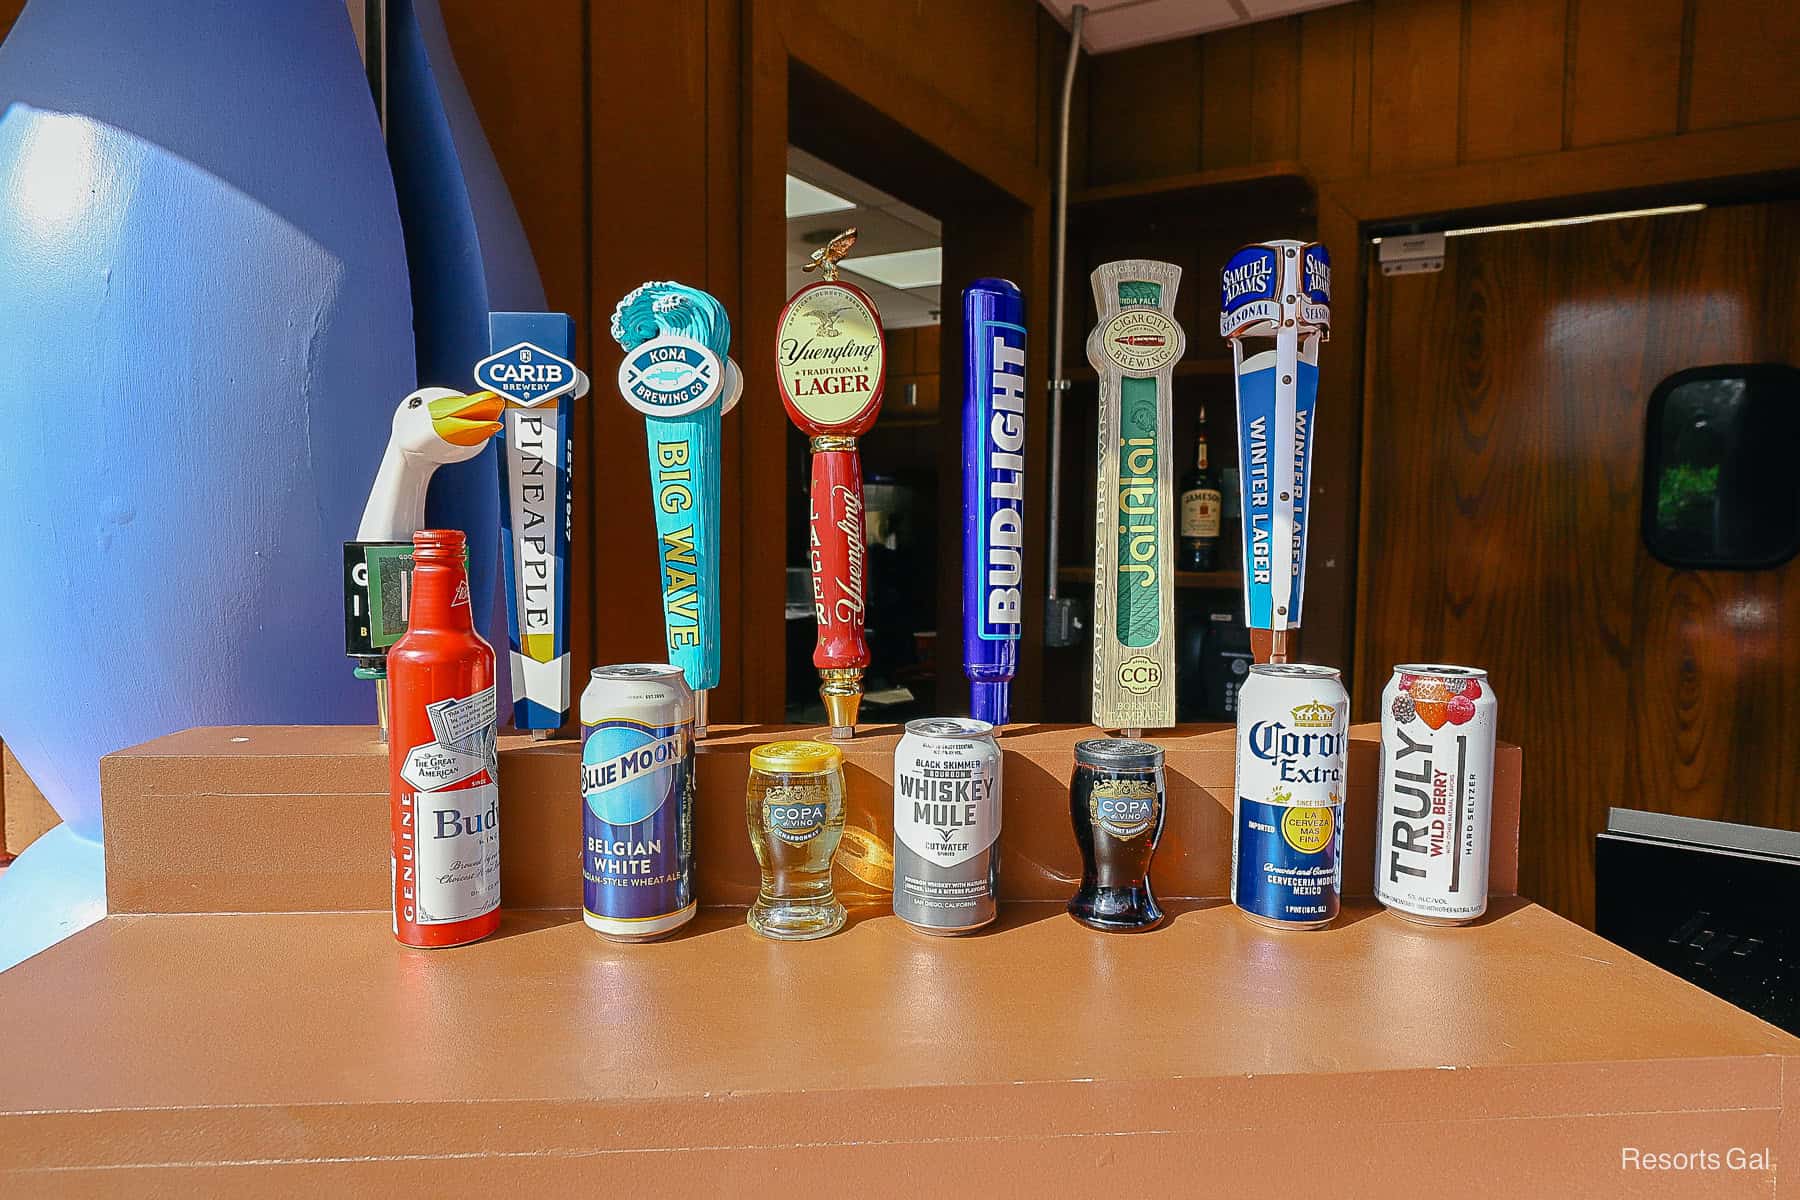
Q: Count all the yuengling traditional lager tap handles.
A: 1